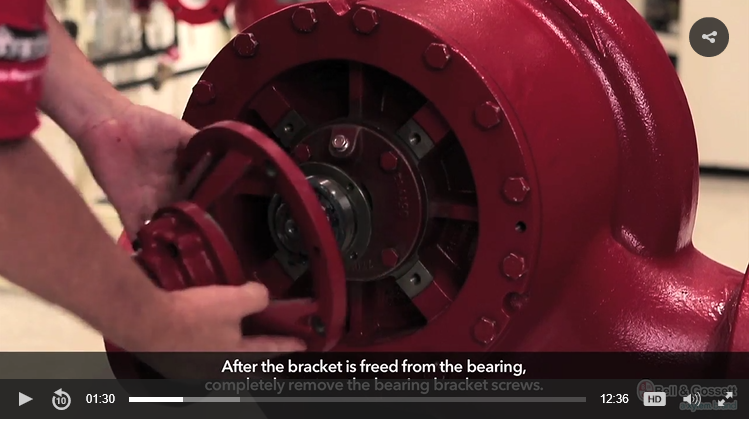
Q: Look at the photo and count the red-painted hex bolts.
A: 12